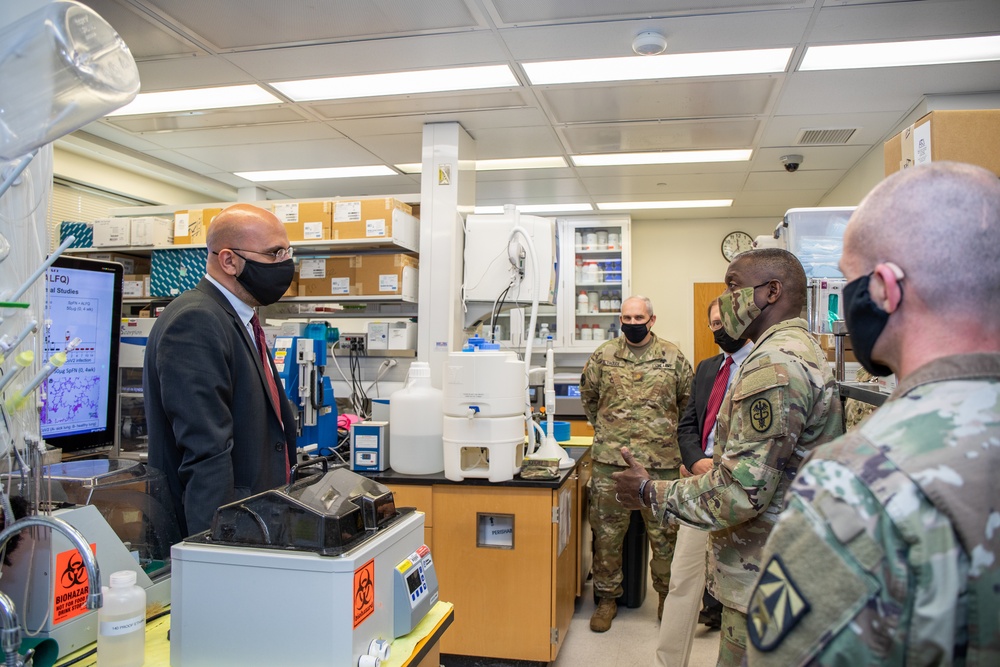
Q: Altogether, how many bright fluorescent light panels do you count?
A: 9